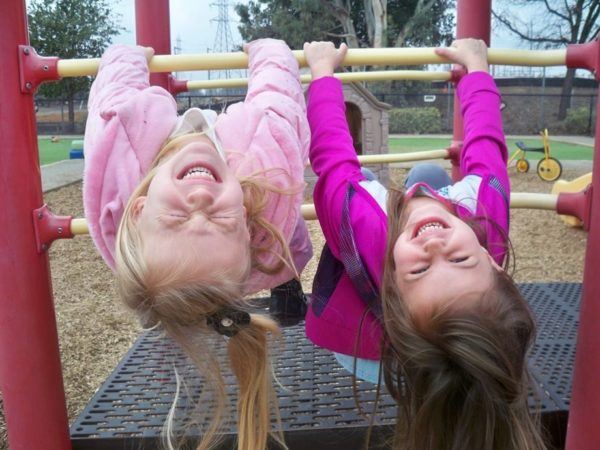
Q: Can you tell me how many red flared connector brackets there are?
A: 7